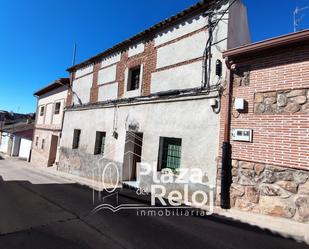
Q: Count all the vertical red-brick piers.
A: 4